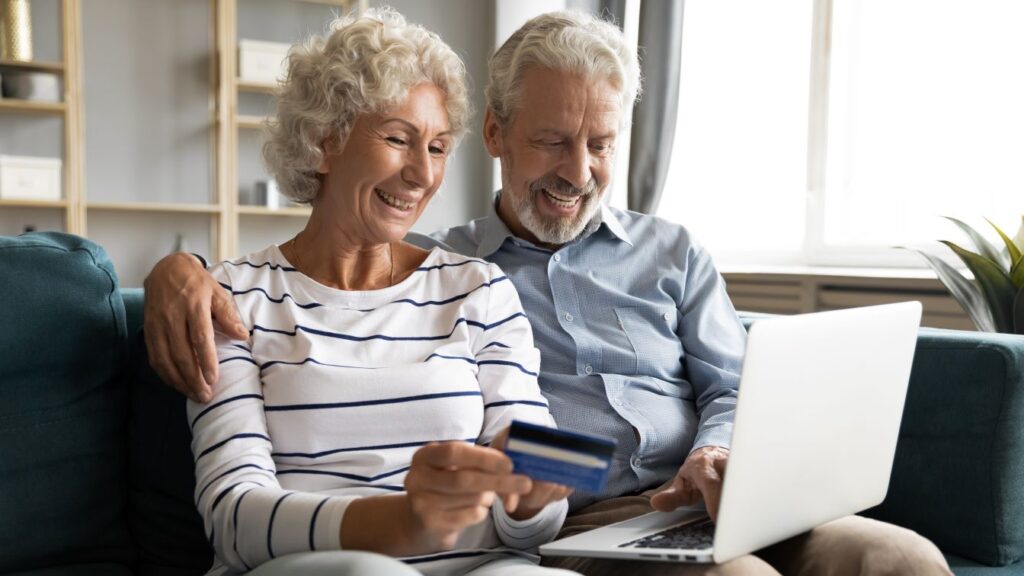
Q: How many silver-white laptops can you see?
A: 1